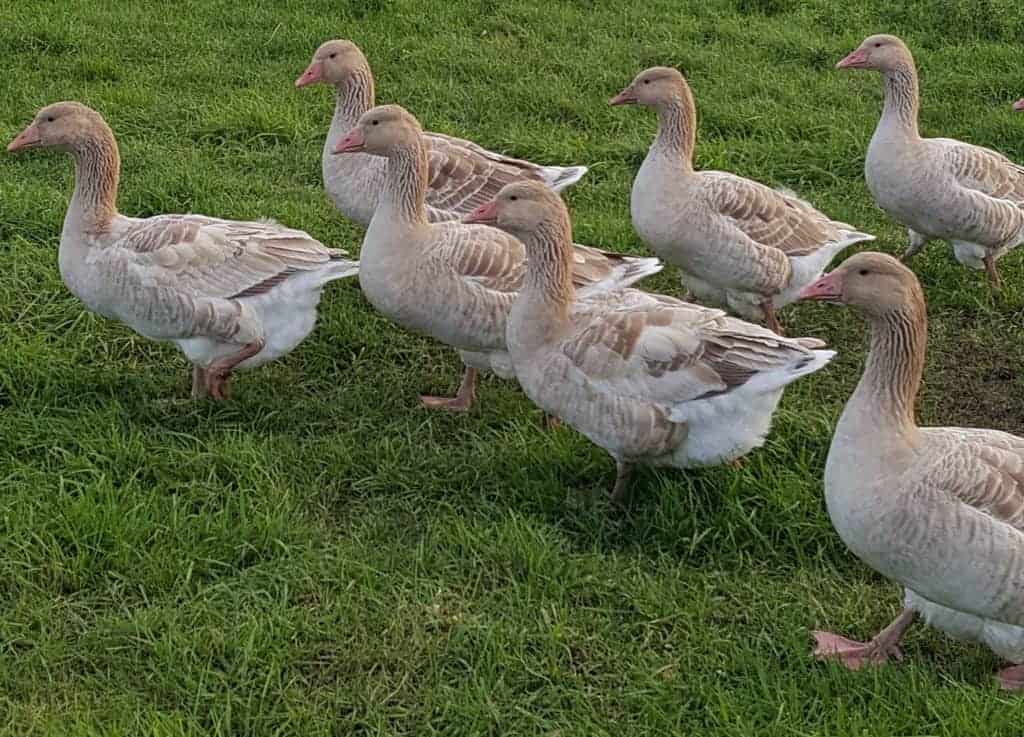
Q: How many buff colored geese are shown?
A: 7